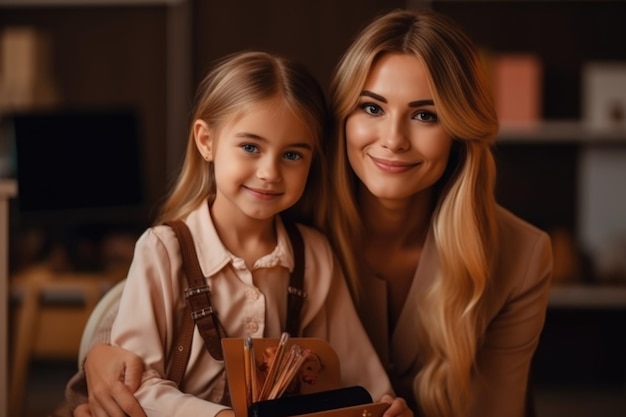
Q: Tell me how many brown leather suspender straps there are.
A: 2